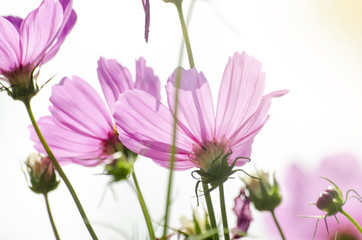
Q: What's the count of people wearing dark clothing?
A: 0